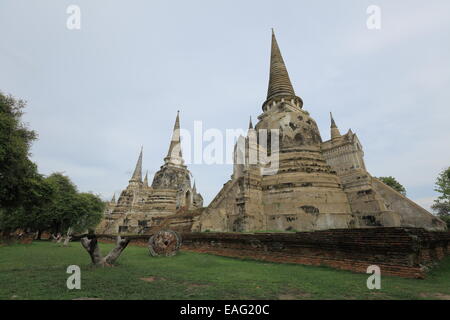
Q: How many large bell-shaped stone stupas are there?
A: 3